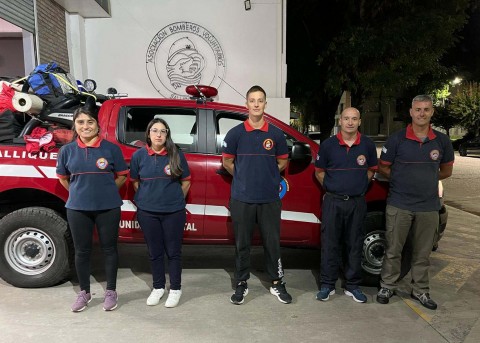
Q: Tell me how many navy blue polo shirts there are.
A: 5